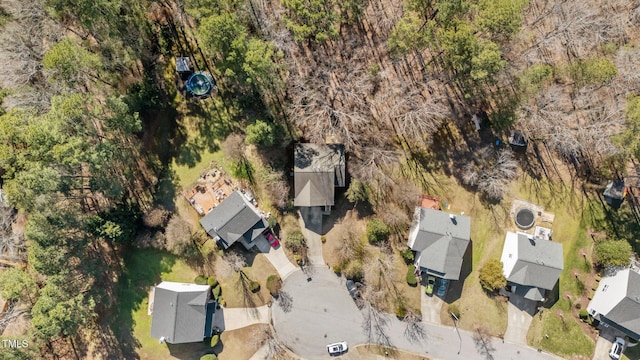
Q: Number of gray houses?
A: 6